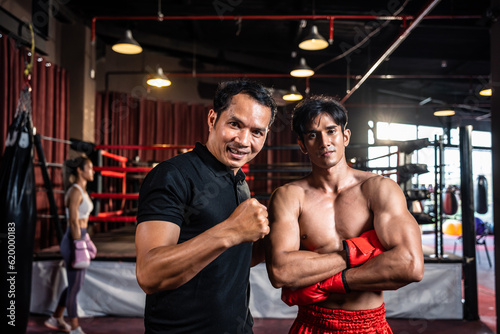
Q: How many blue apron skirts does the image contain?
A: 0